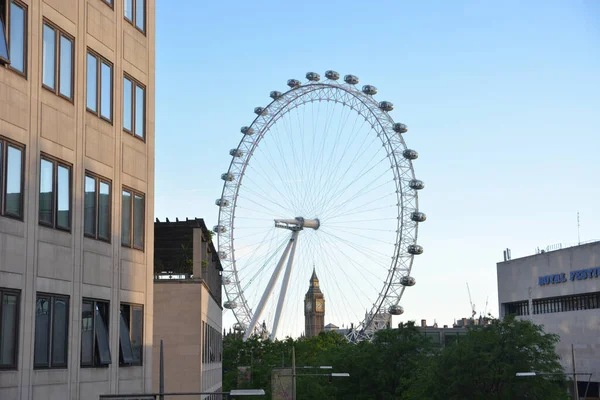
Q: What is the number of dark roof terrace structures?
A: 1